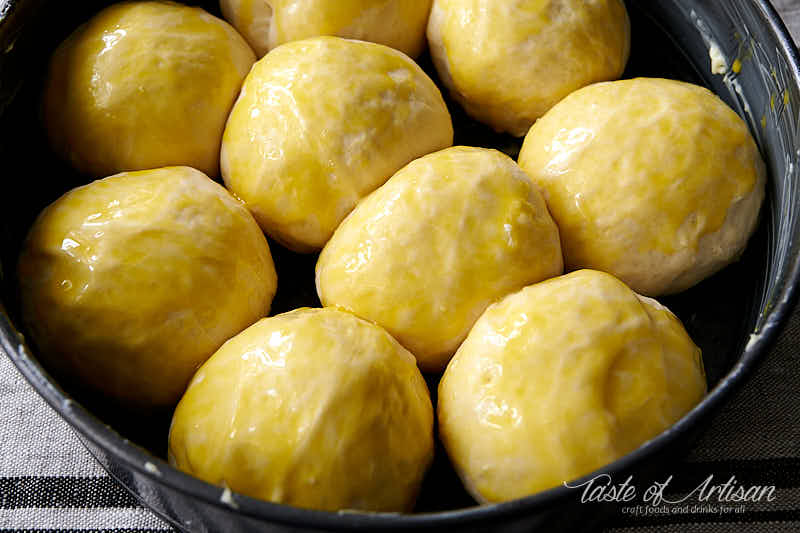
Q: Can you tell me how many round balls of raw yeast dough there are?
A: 9